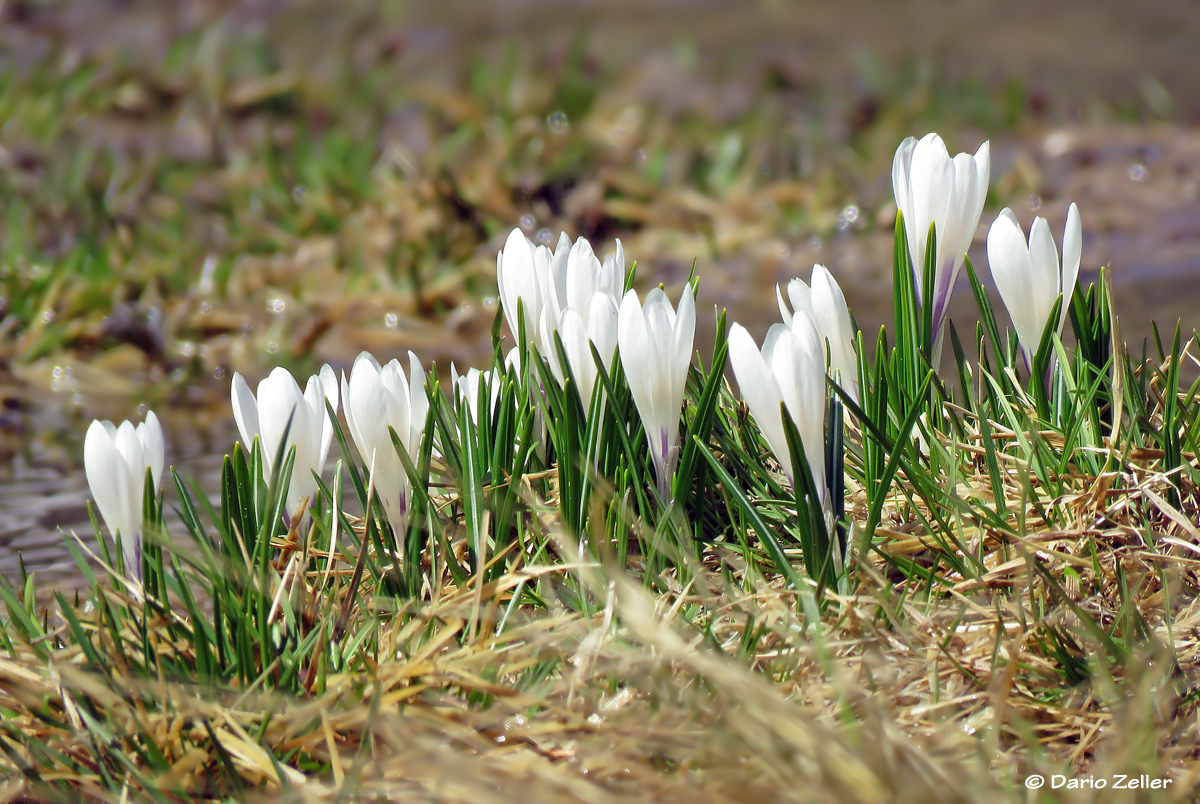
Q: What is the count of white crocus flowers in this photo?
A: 12